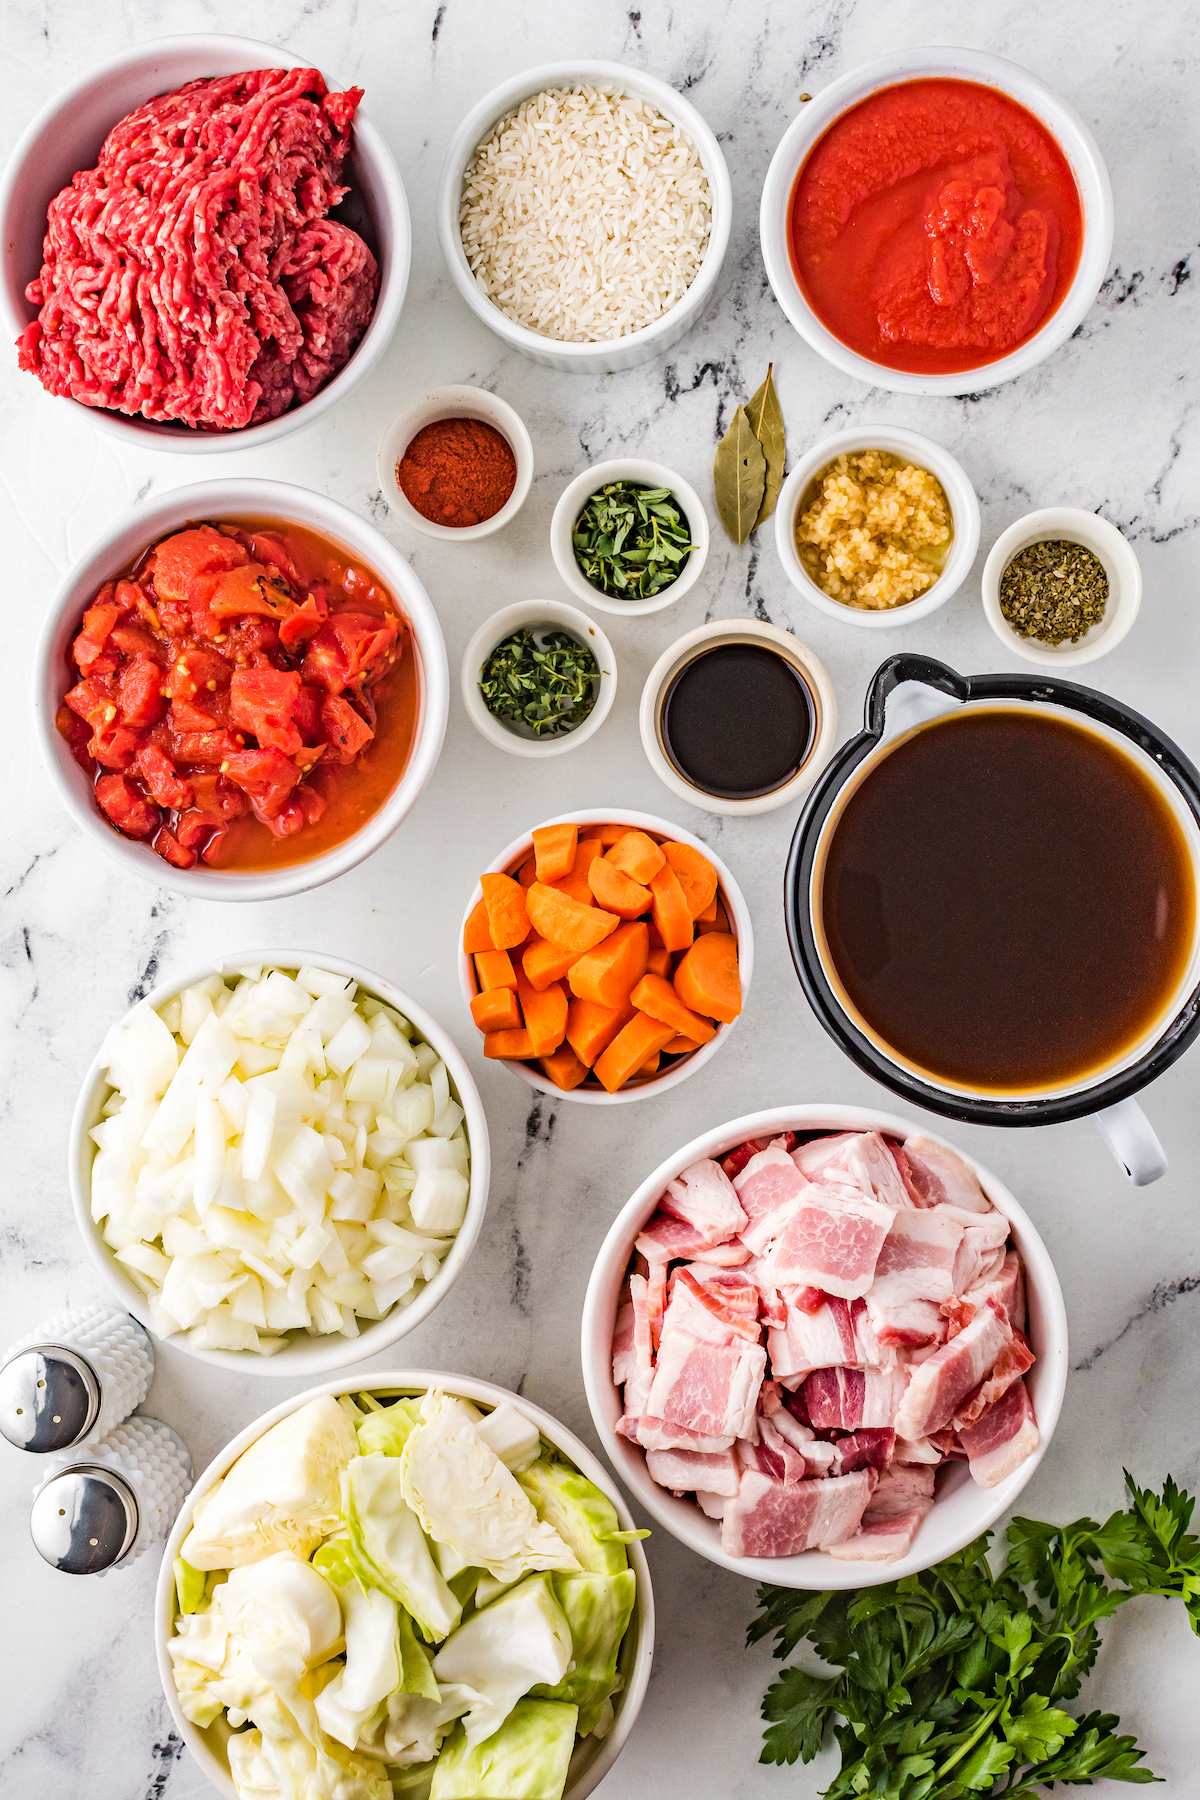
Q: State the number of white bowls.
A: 14